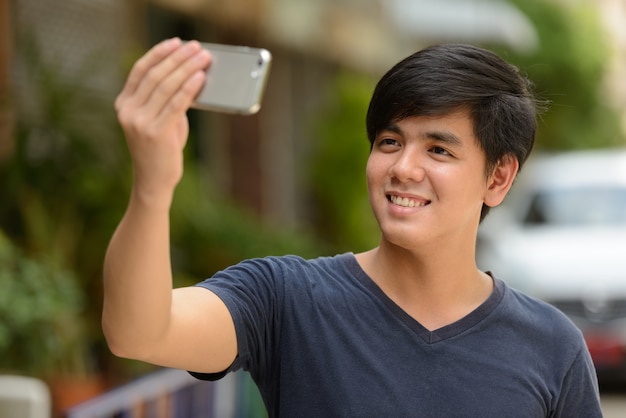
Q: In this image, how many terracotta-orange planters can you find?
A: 1